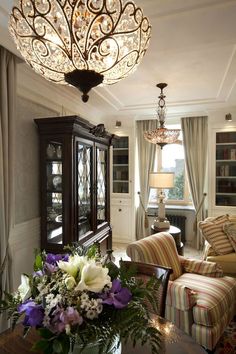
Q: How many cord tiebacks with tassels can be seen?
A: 2